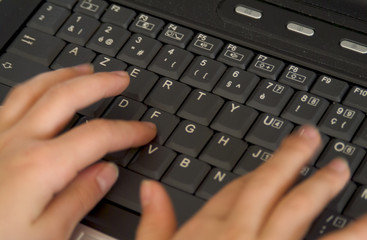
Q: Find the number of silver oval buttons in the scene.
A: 3